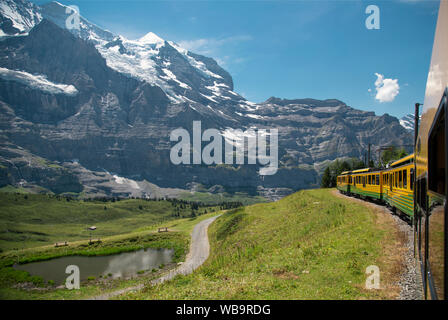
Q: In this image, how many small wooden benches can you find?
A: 3